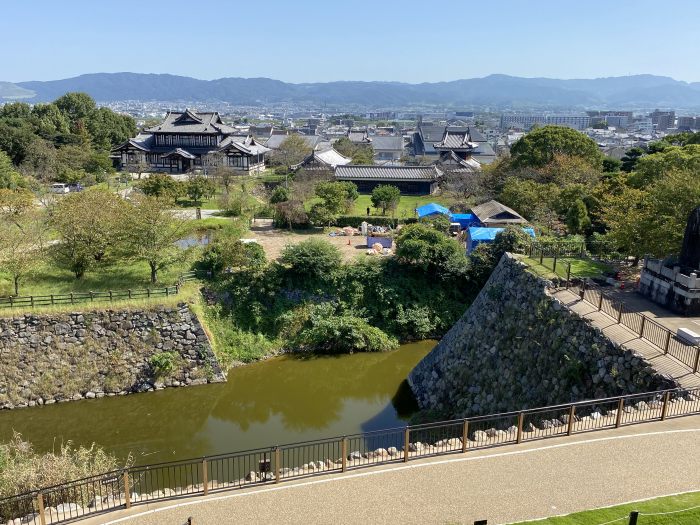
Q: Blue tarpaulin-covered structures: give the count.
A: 3